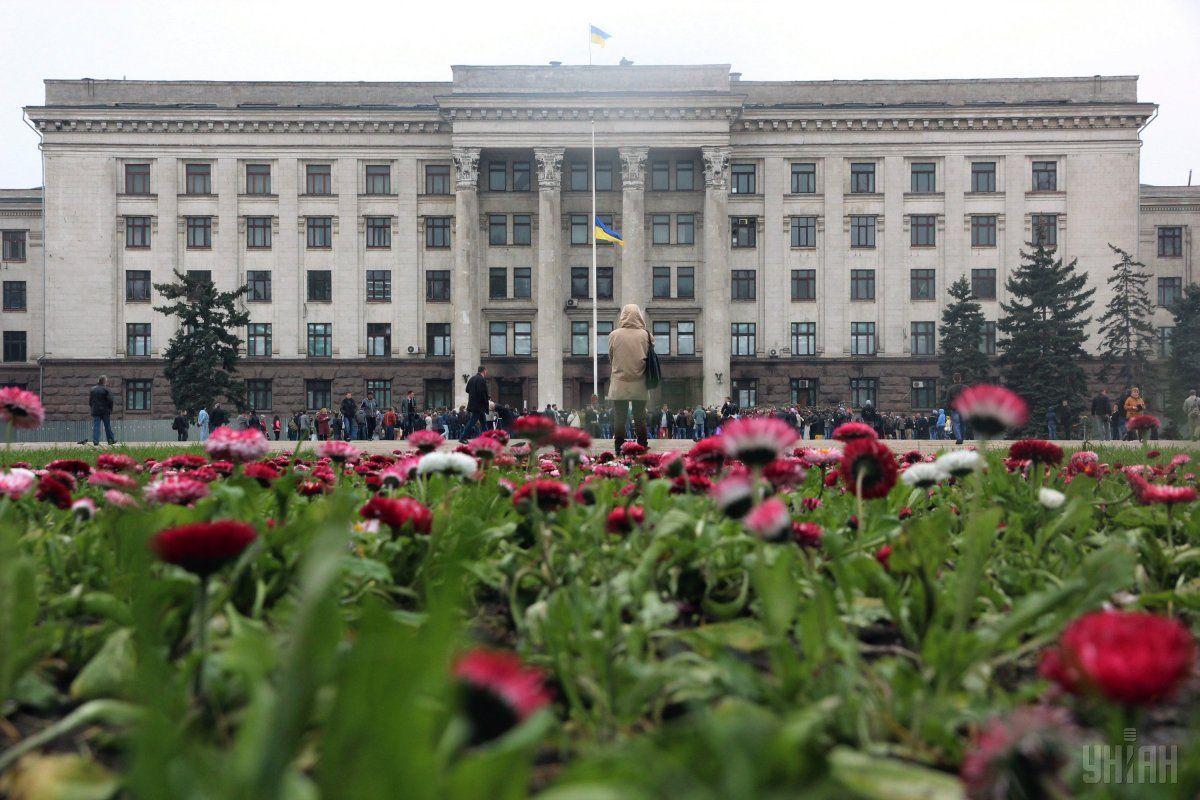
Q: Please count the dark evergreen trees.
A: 5